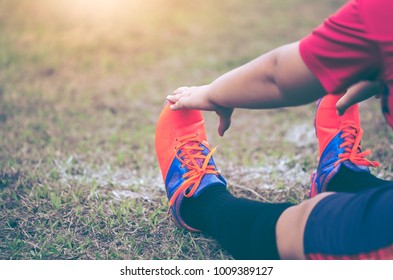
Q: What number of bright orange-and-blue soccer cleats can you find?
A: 2